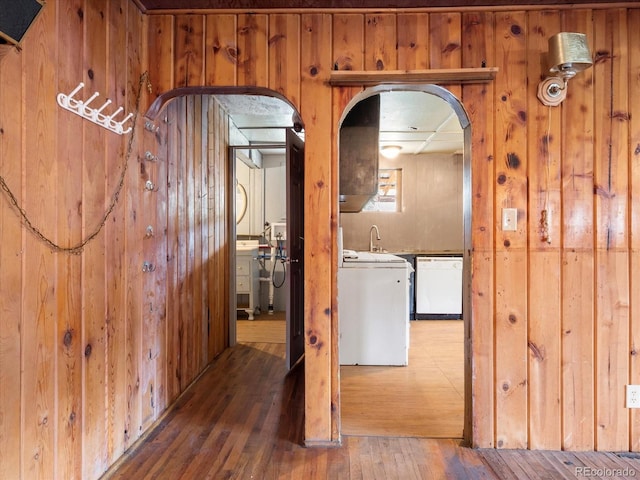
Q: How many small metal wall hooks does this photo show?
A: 5